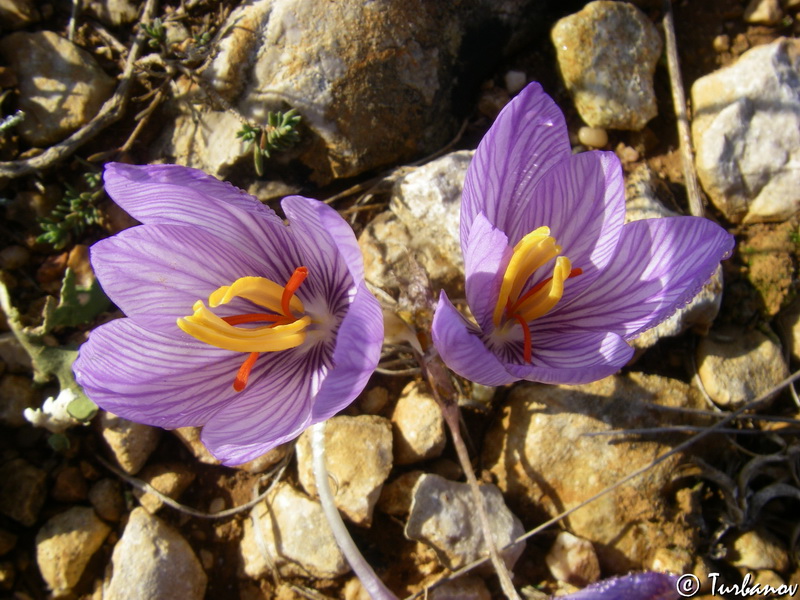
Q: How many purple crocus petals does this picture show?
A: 12